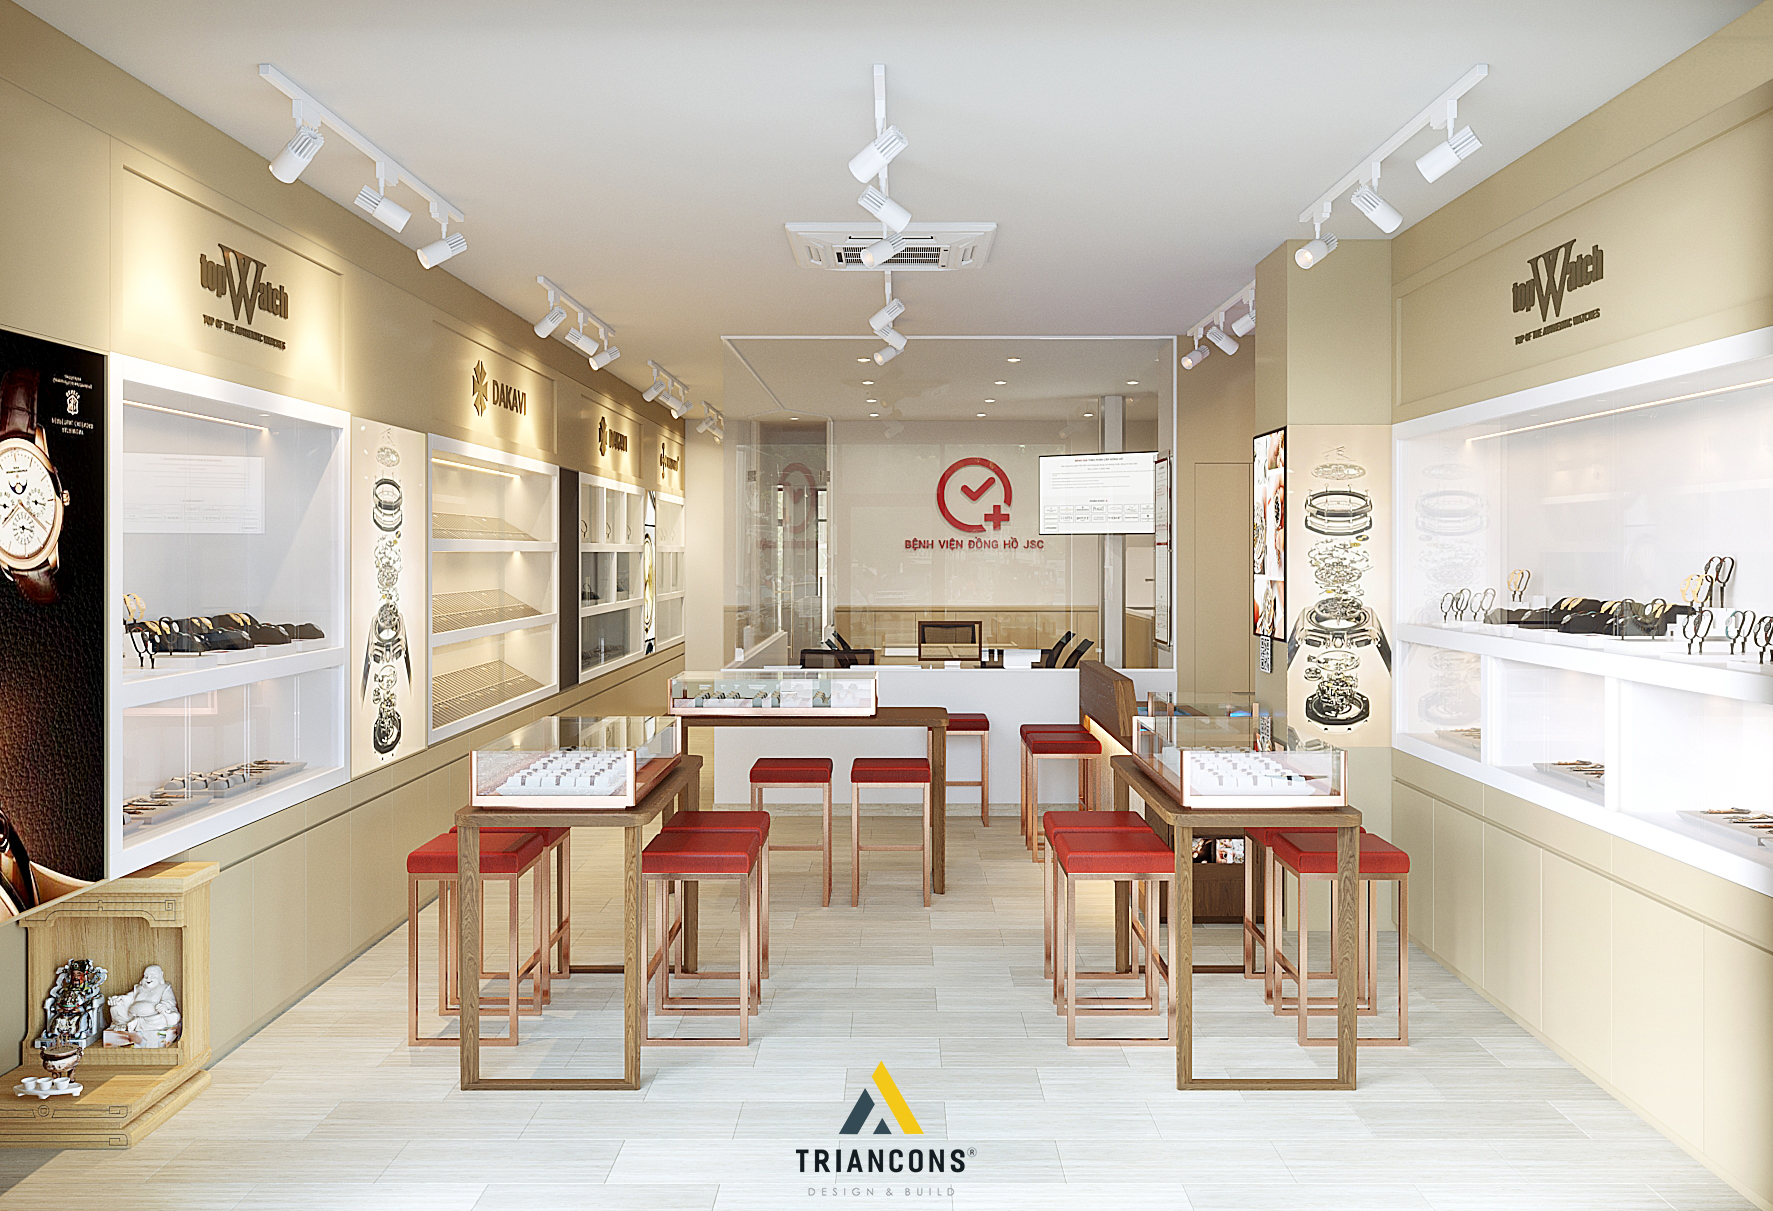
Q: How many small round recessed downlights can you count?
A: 11